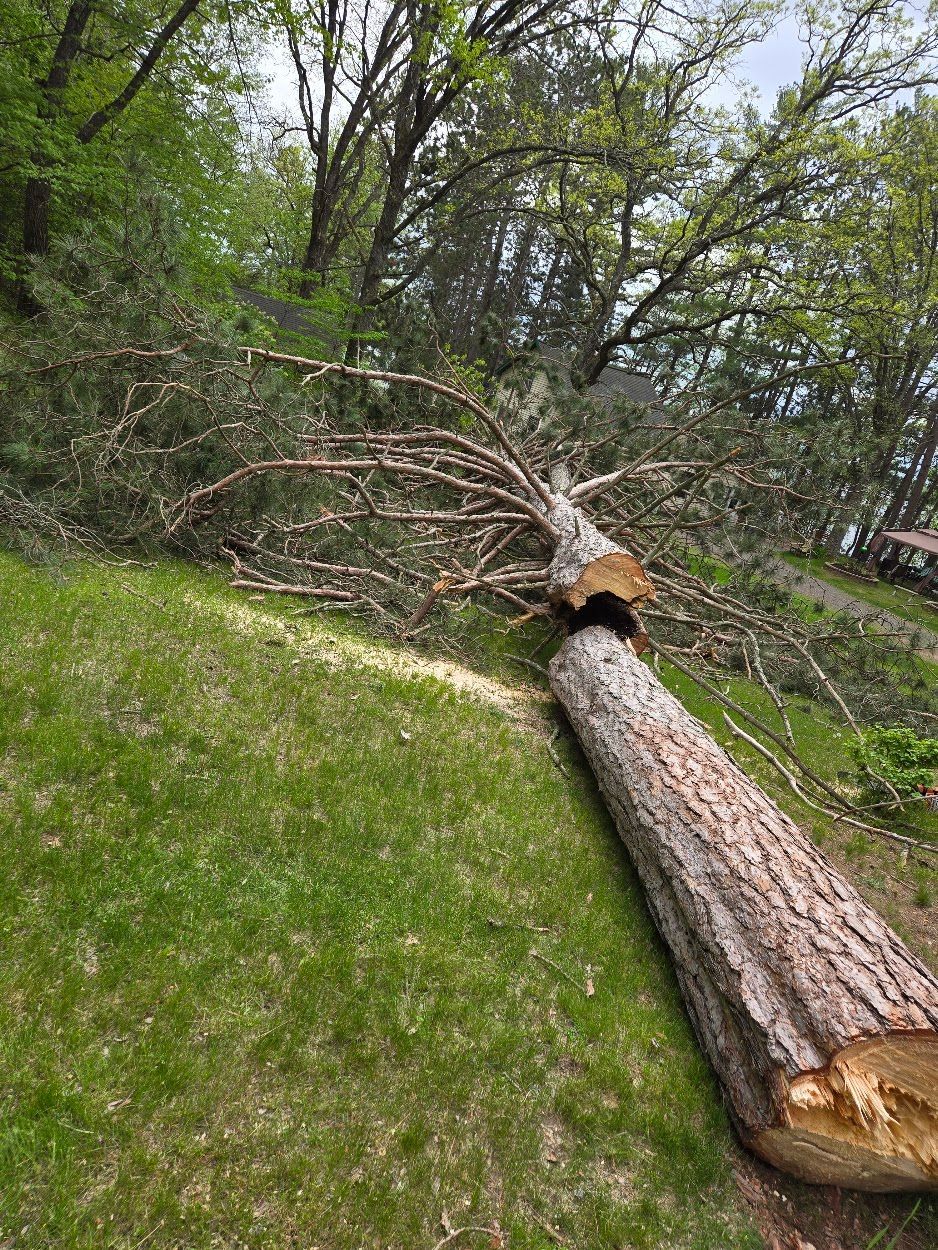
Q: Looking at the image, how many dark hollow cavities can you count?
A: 1